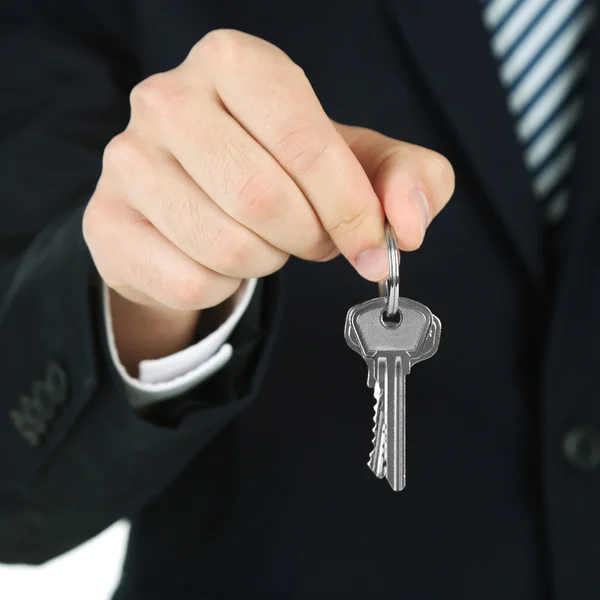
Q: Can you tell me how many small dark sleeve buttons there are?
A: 4